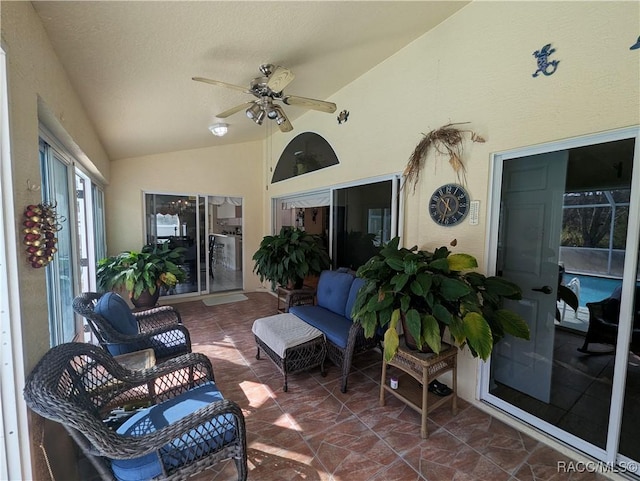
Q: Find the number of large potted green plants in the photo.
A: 3